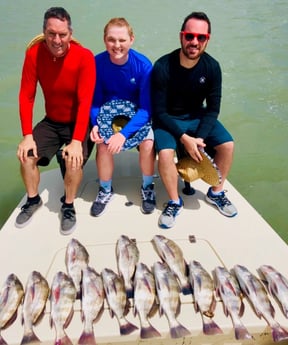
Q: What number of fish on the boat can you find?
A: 14